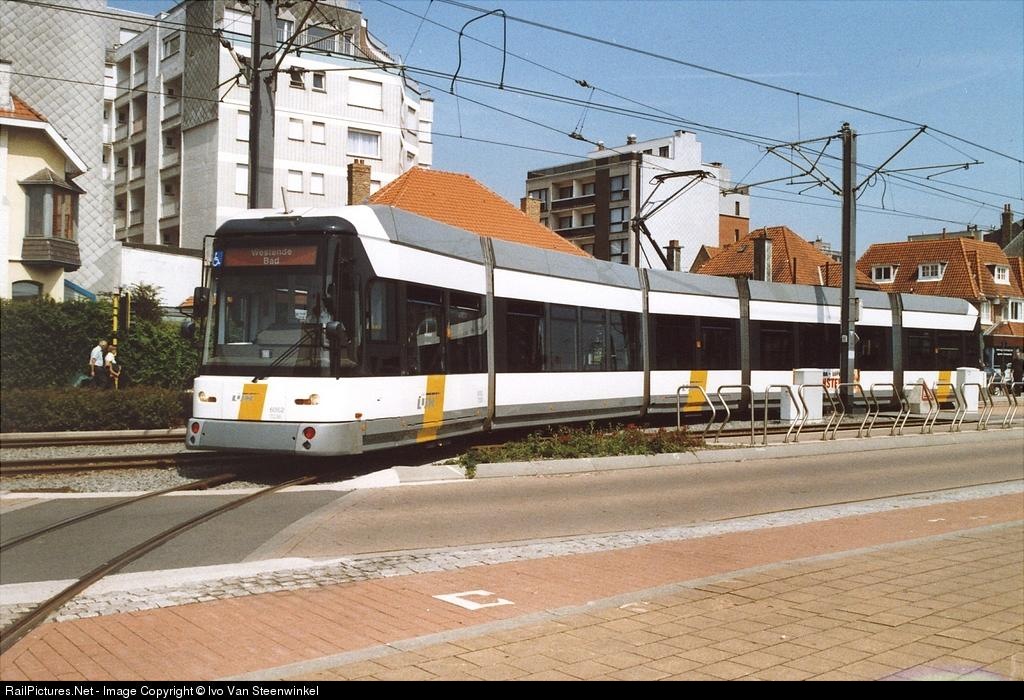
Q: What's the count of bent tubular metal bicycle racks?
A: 11